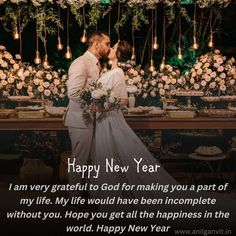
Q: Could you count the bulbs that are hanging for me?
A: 13